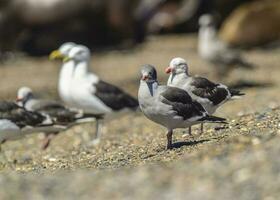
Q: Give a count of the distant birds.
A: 1